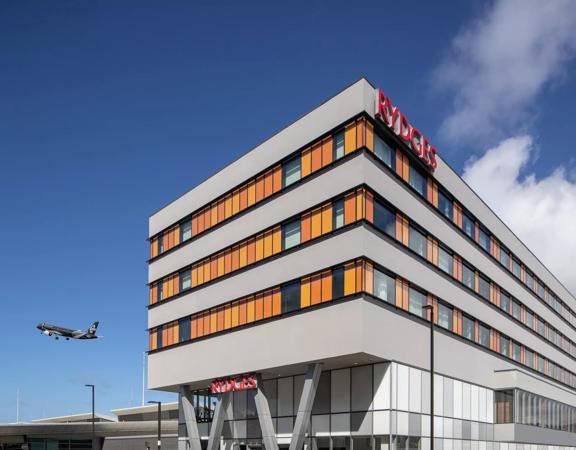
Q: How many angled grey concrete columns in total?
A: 4